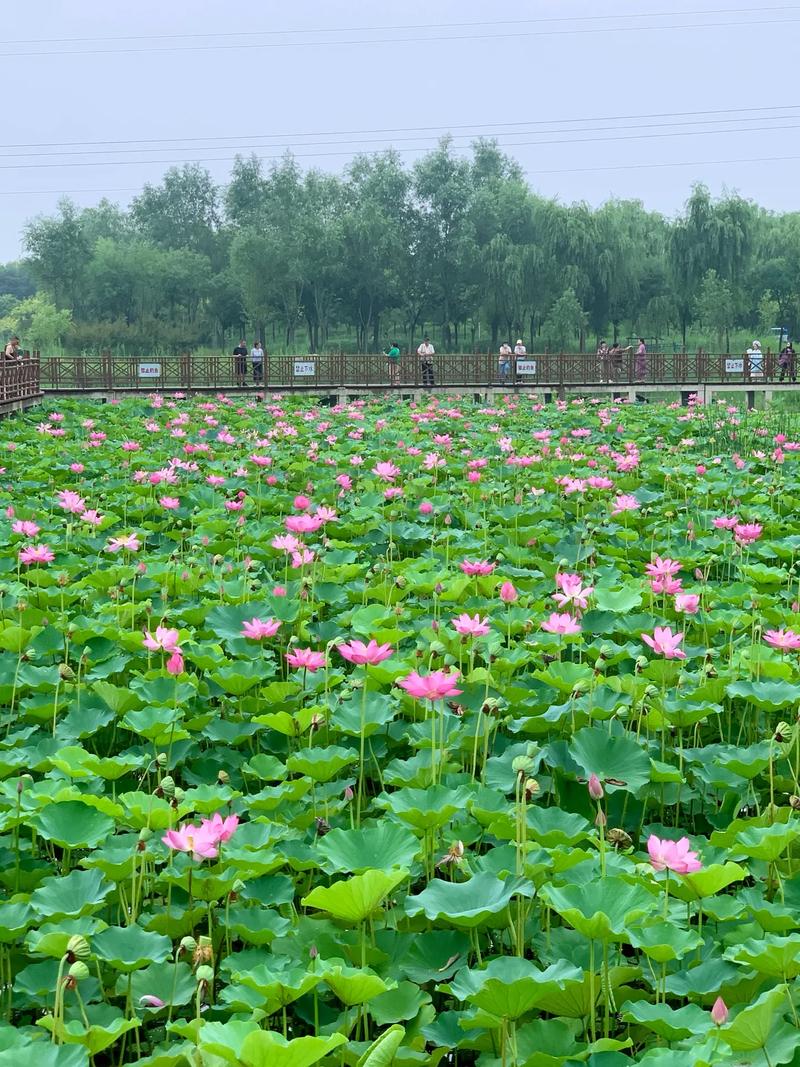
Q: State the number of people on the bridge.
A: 12